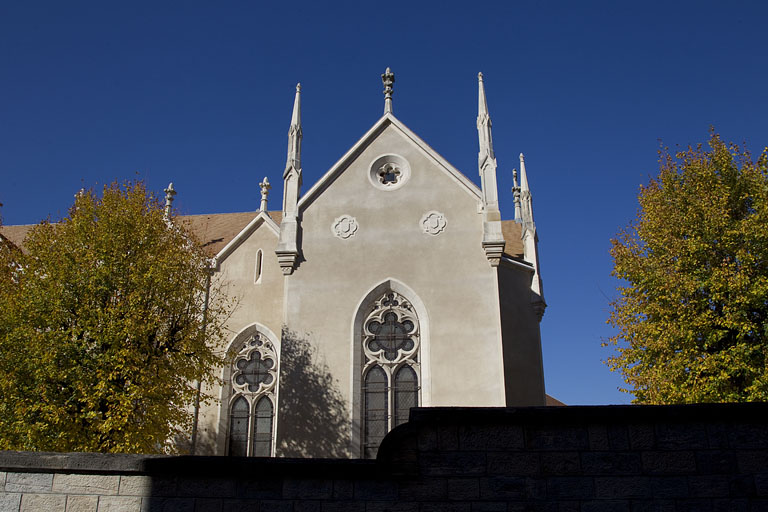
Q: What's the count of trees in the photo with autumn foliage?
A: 2